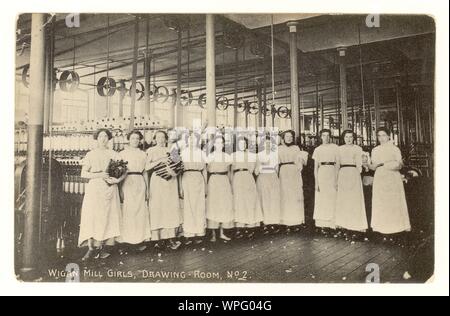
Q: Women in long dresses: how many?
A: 11